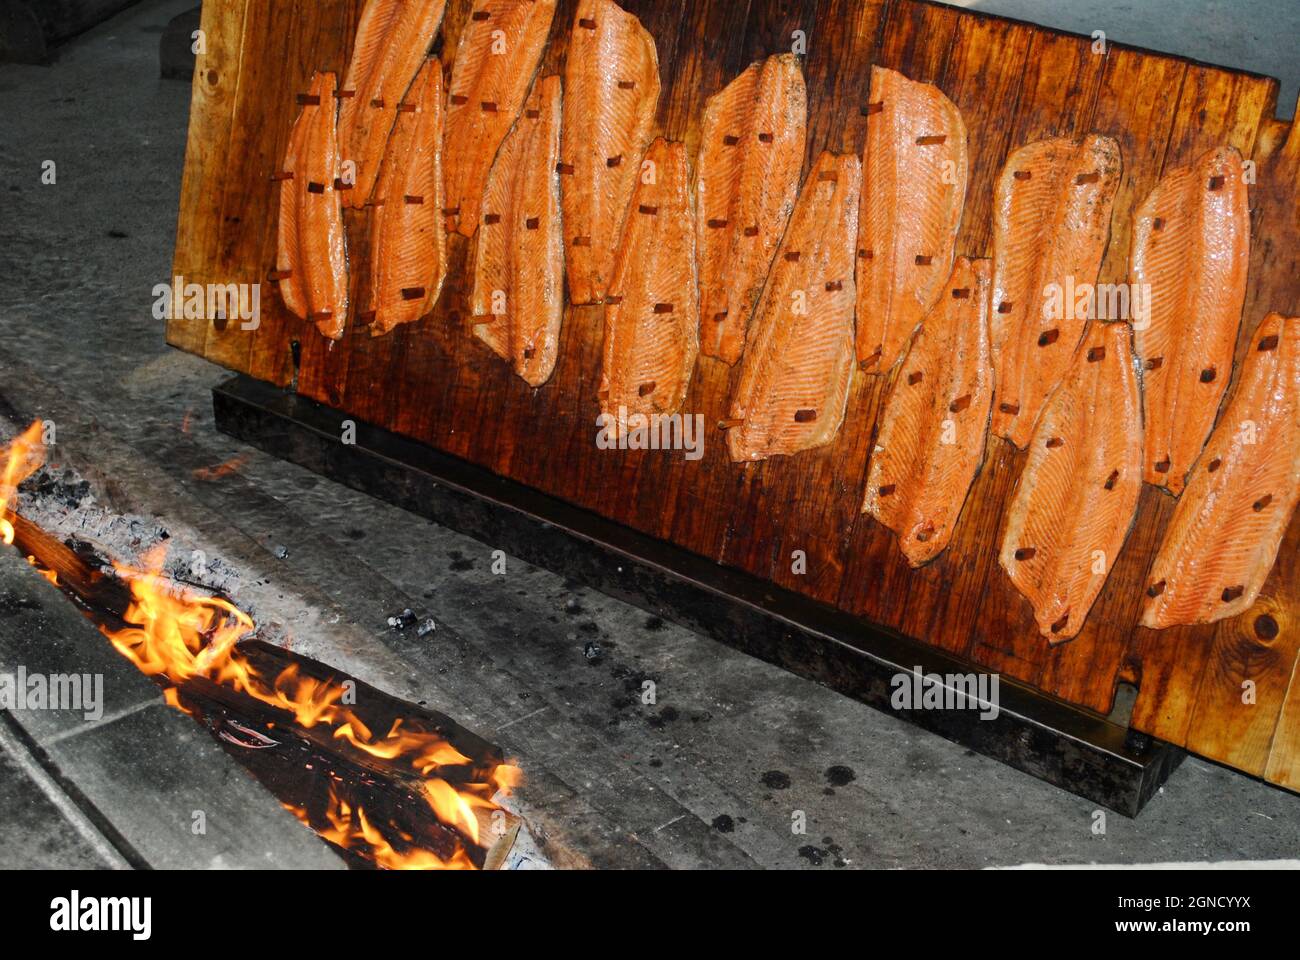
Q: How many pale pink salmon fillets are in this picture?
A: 15